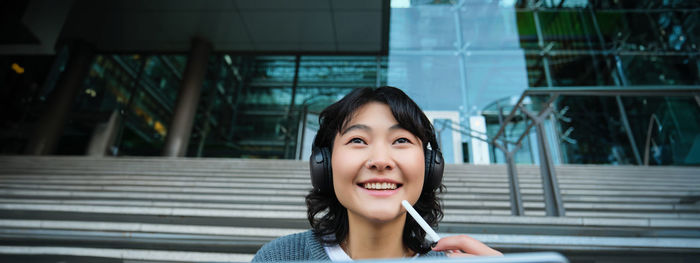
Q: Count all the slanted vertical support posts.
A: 2